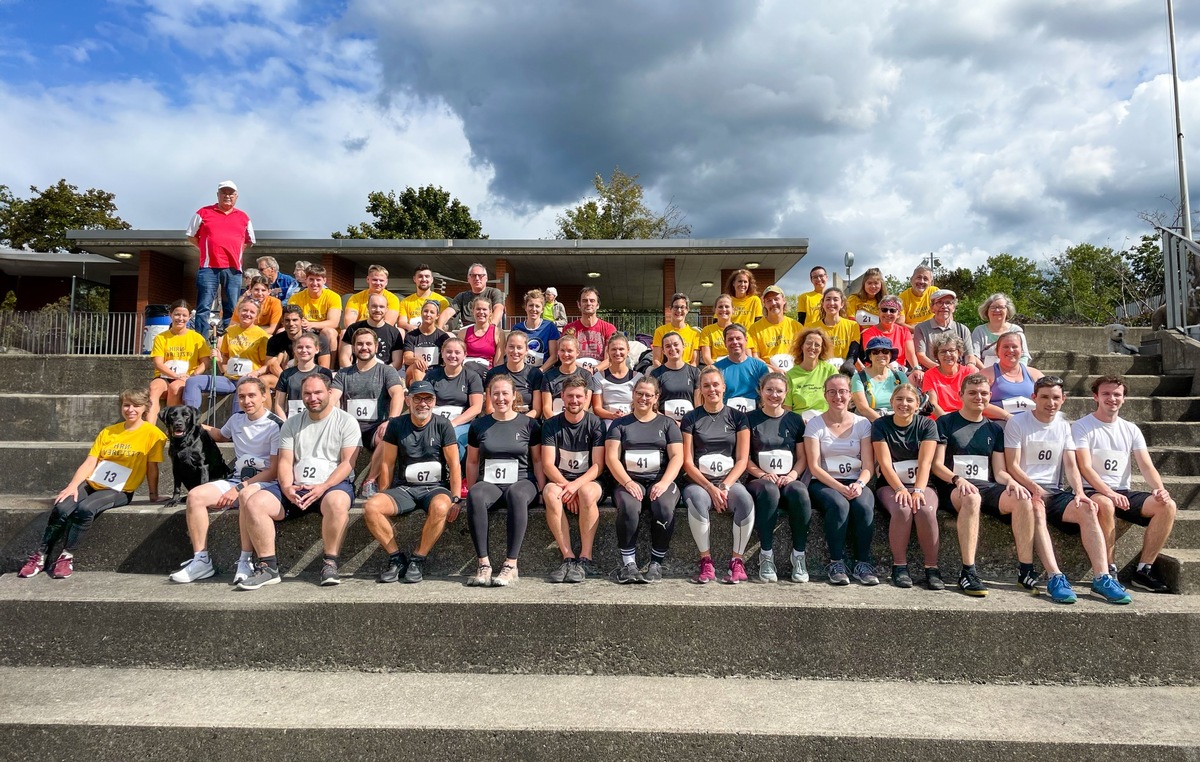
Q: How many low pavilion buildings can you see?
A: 1